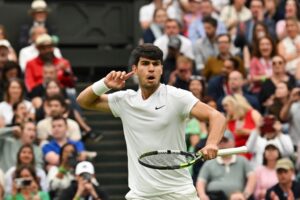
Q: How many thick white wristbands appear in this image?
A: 1